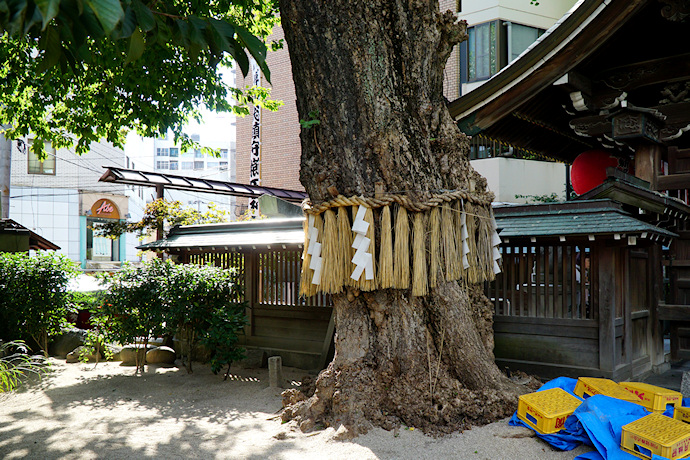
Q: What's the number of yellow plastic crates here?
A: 5